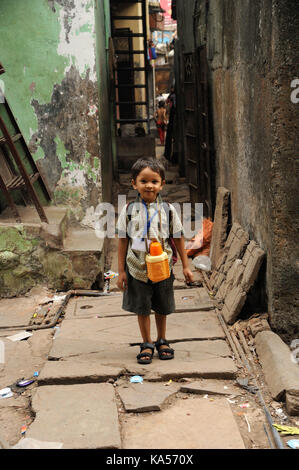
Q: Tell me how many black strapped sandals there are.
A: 2